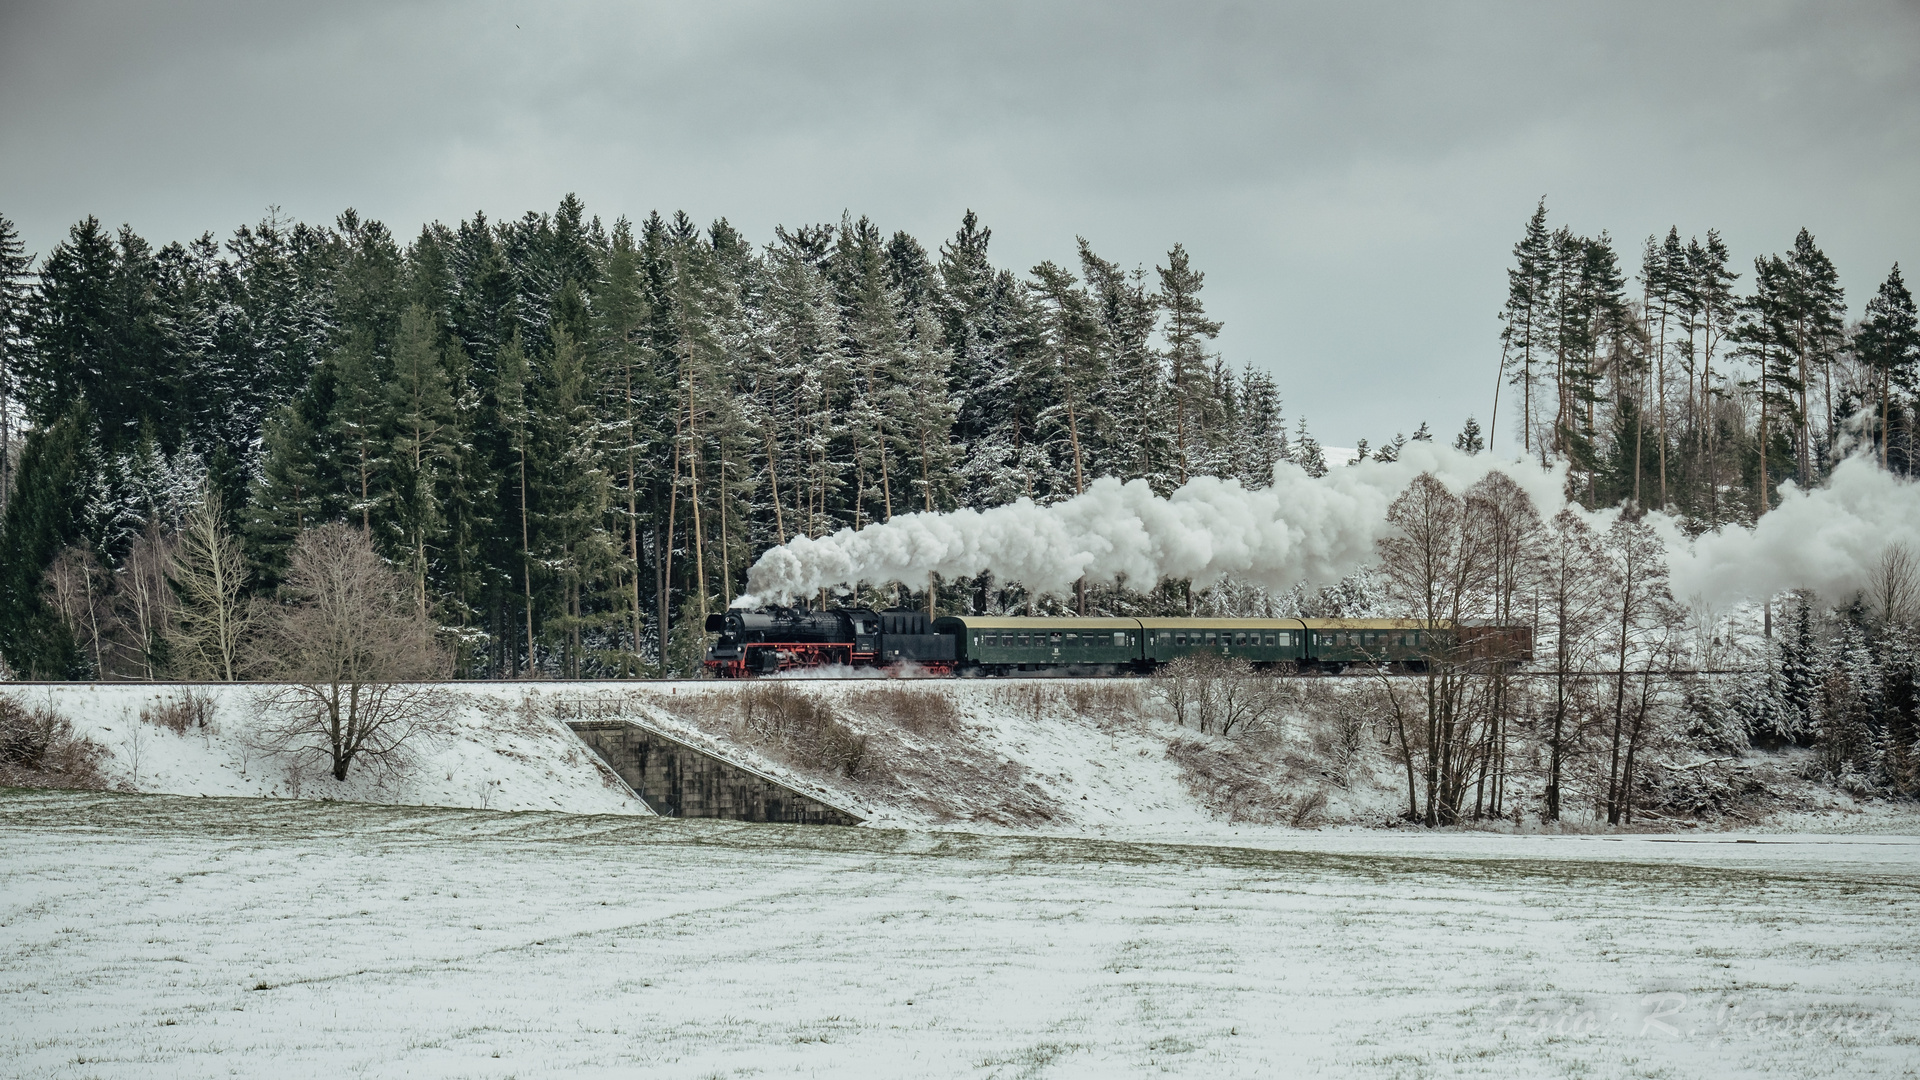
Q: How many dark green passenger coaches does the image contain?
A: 3